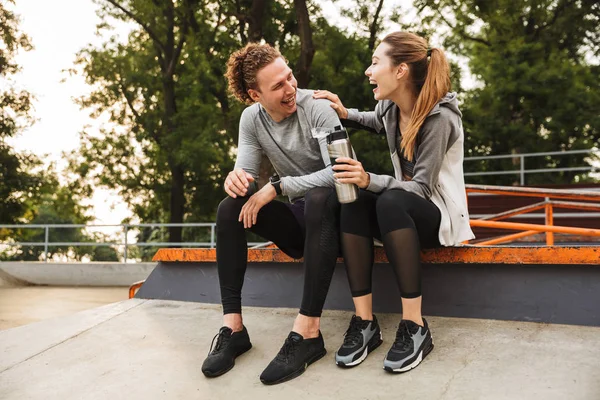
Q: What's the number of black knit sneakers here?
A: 2